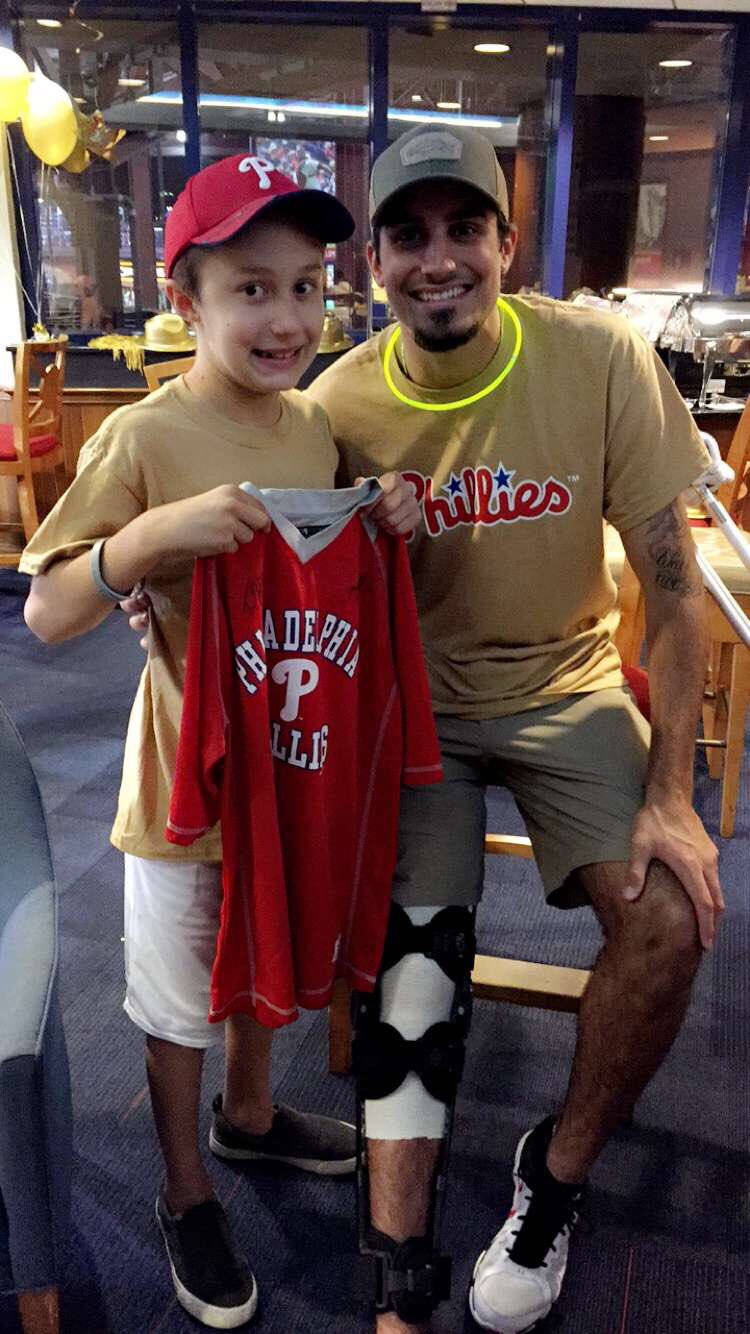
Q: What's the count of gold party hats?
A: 2